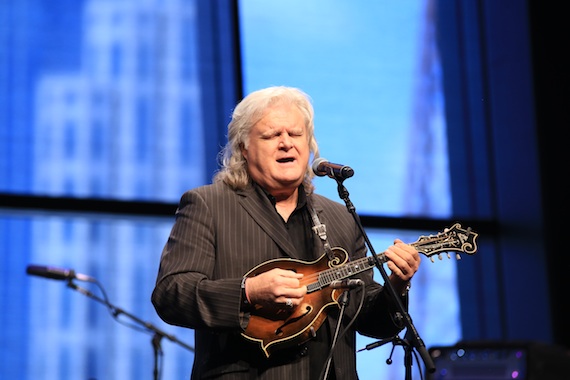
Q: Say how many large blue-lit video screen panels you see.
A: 4